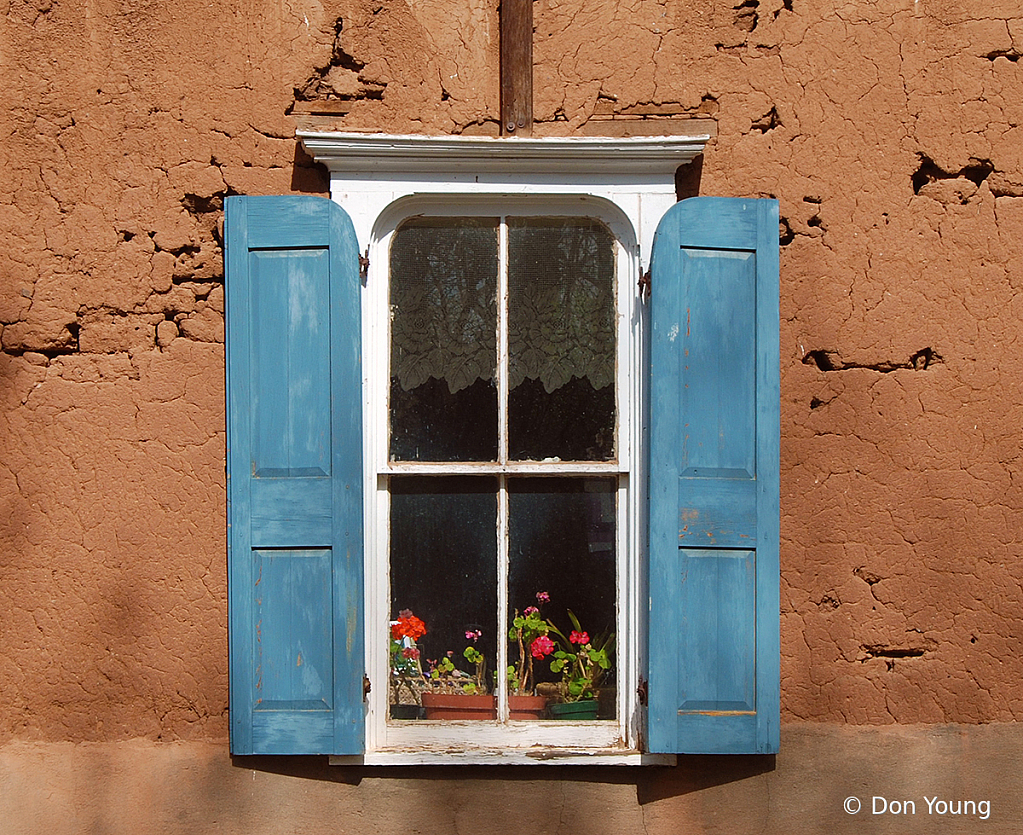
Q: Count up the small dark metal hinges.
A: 4